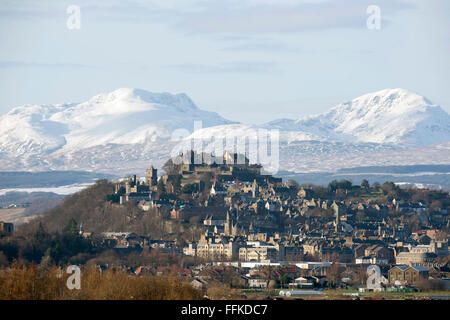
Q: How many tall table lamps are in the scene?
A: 0